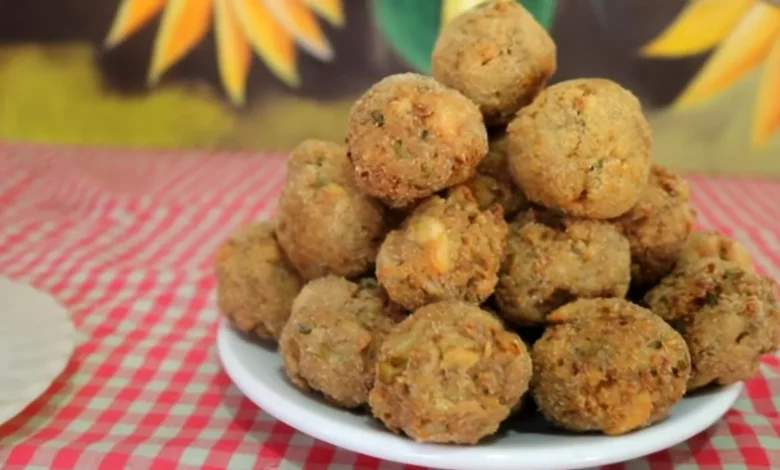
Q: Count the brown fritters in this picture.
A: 14